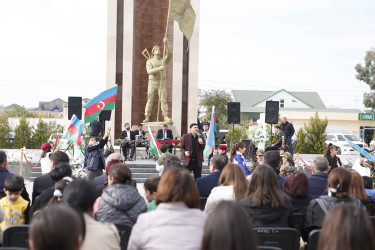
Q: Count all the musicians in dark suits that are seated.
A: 3